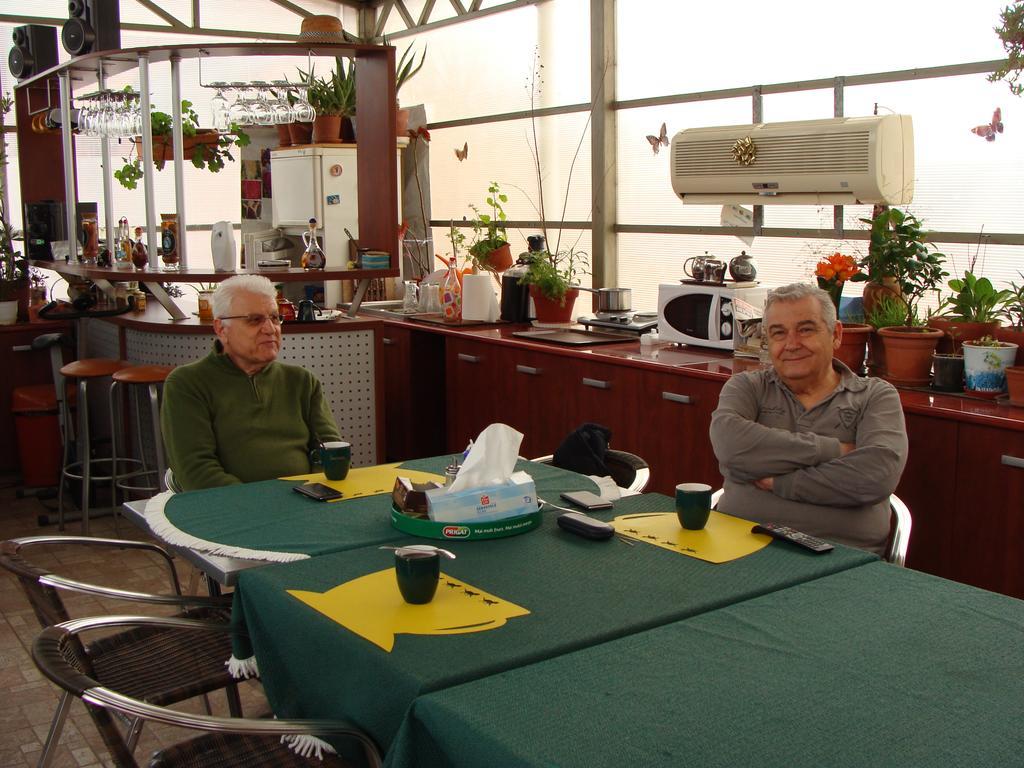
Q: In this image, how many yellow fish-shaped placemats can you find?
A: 3